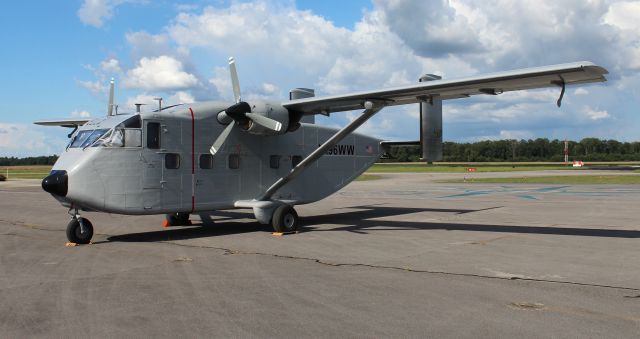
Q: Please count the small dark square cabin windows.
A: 5